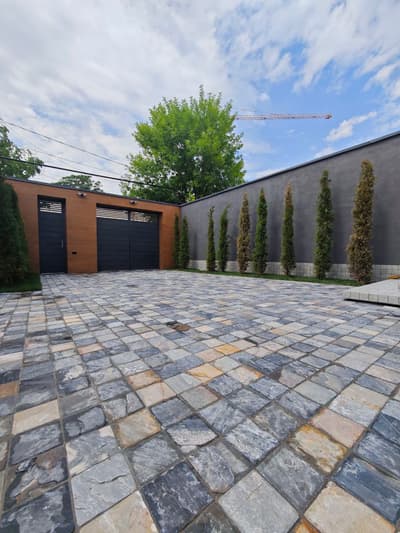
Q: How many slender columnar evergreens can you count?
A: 9